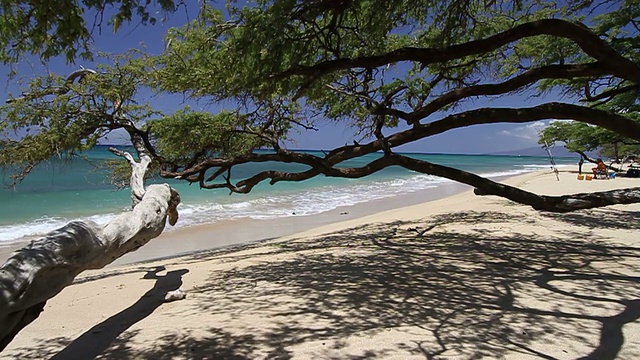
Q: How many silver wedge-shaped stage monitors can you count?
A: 0